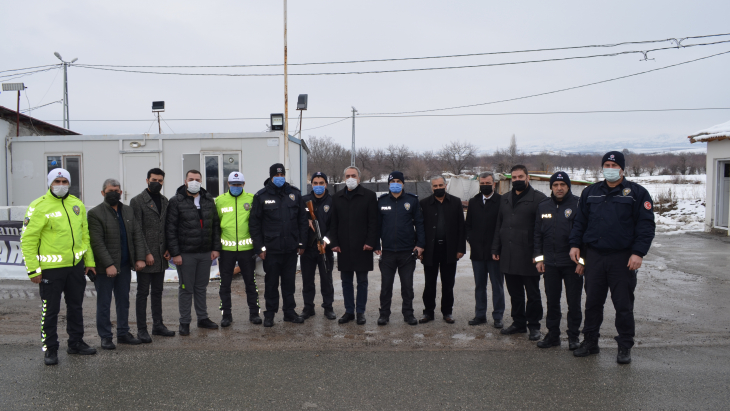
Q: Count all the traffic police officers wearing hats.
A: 2